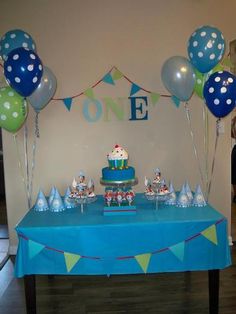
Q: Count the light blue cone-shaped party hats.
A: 8